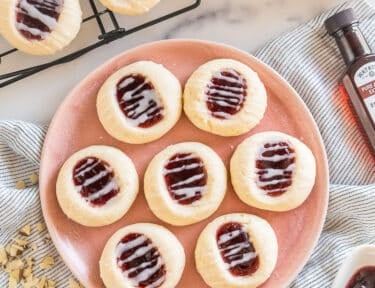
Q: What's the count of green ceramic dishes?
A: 0